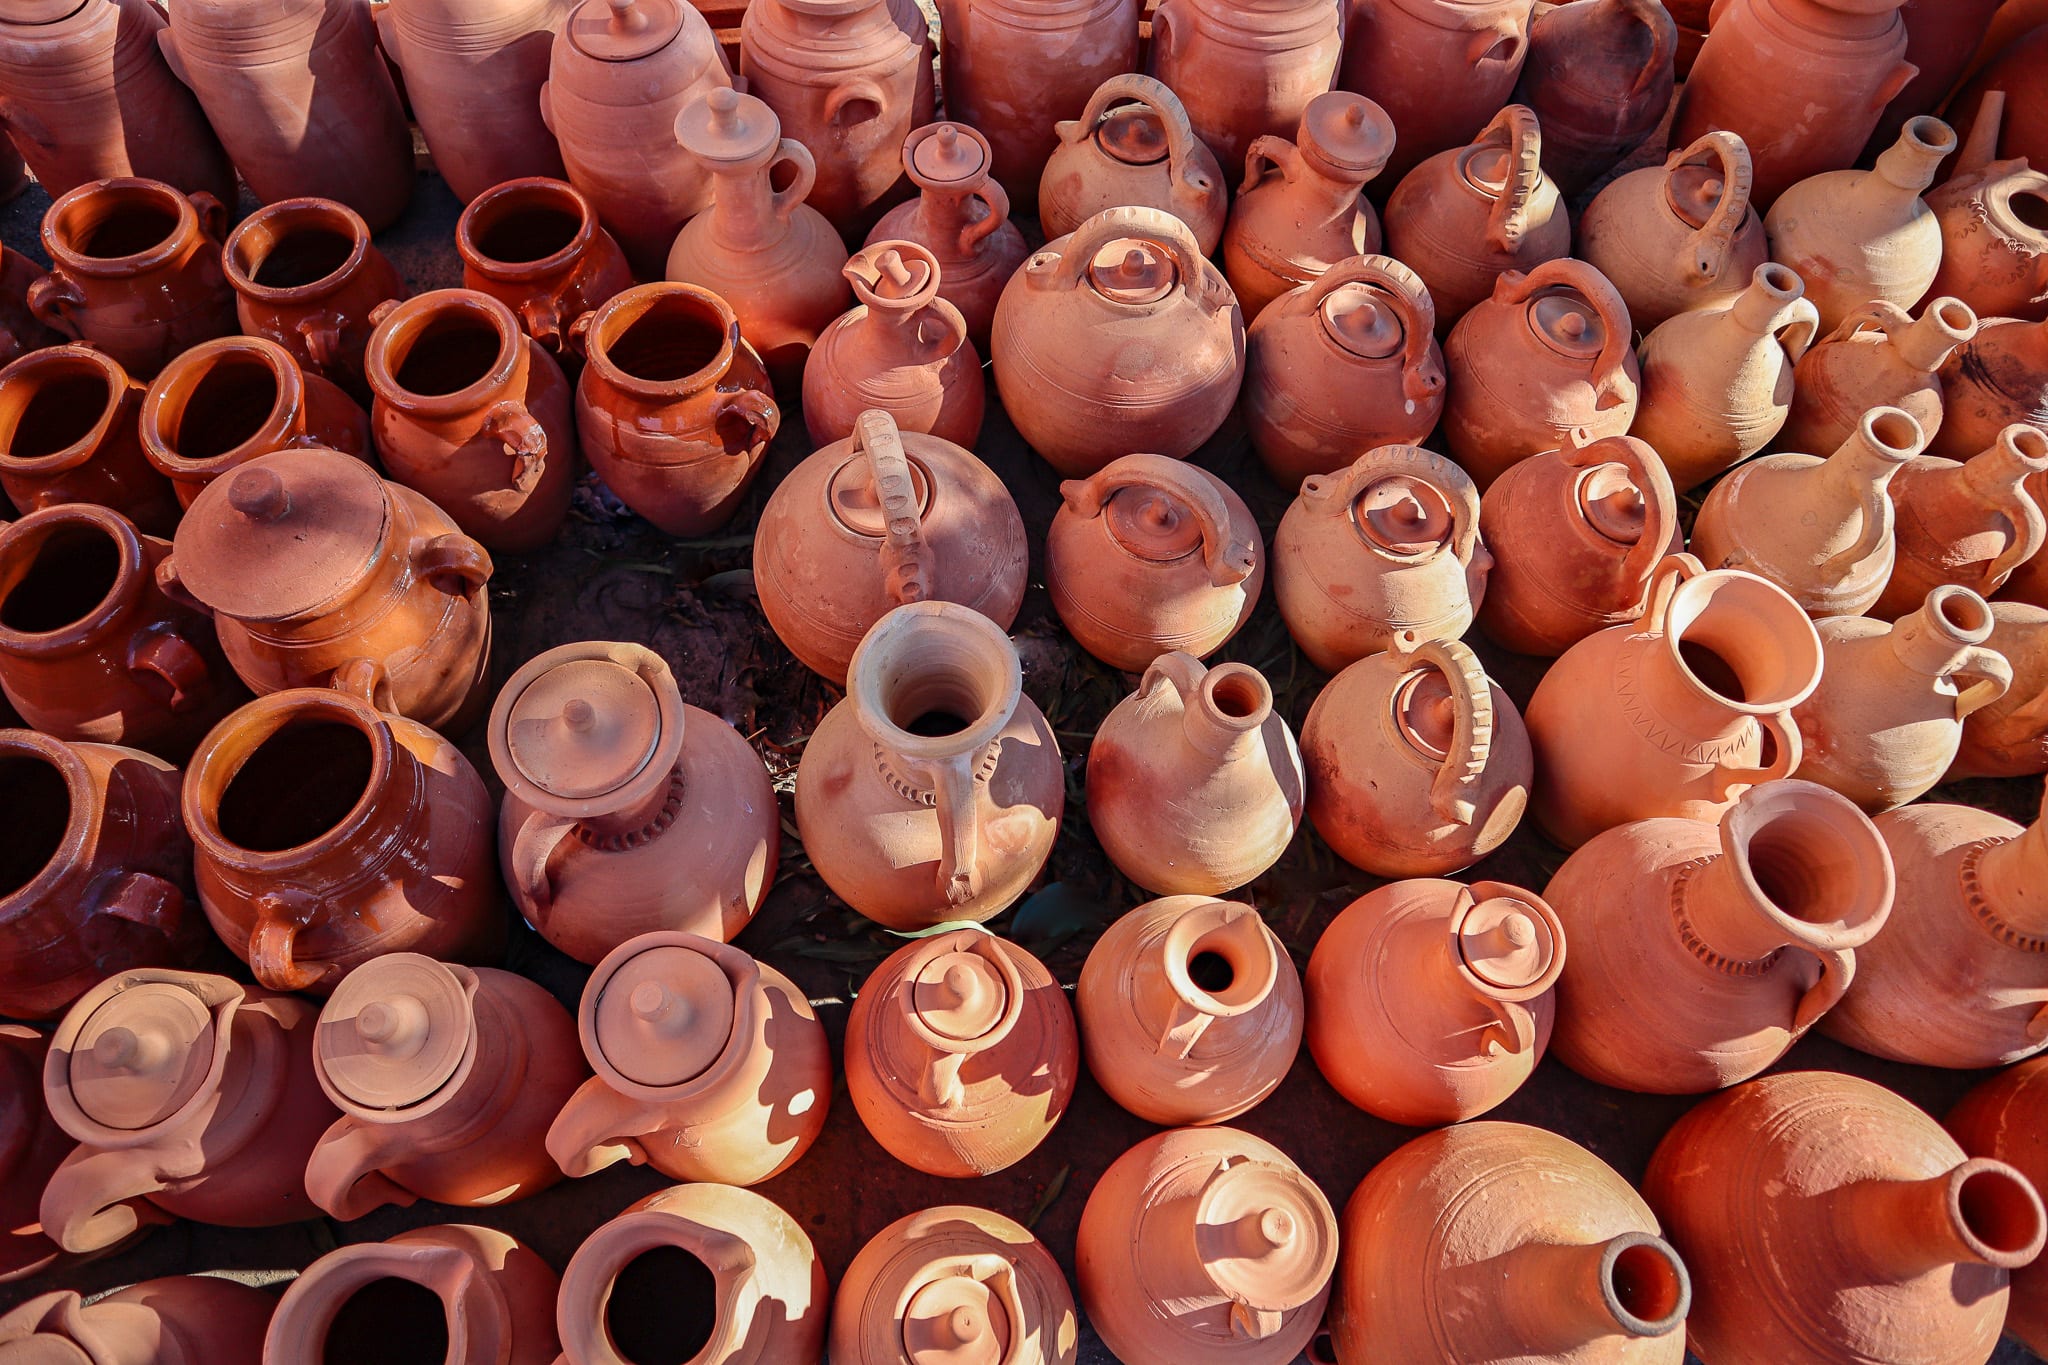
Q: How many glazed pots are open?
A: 10